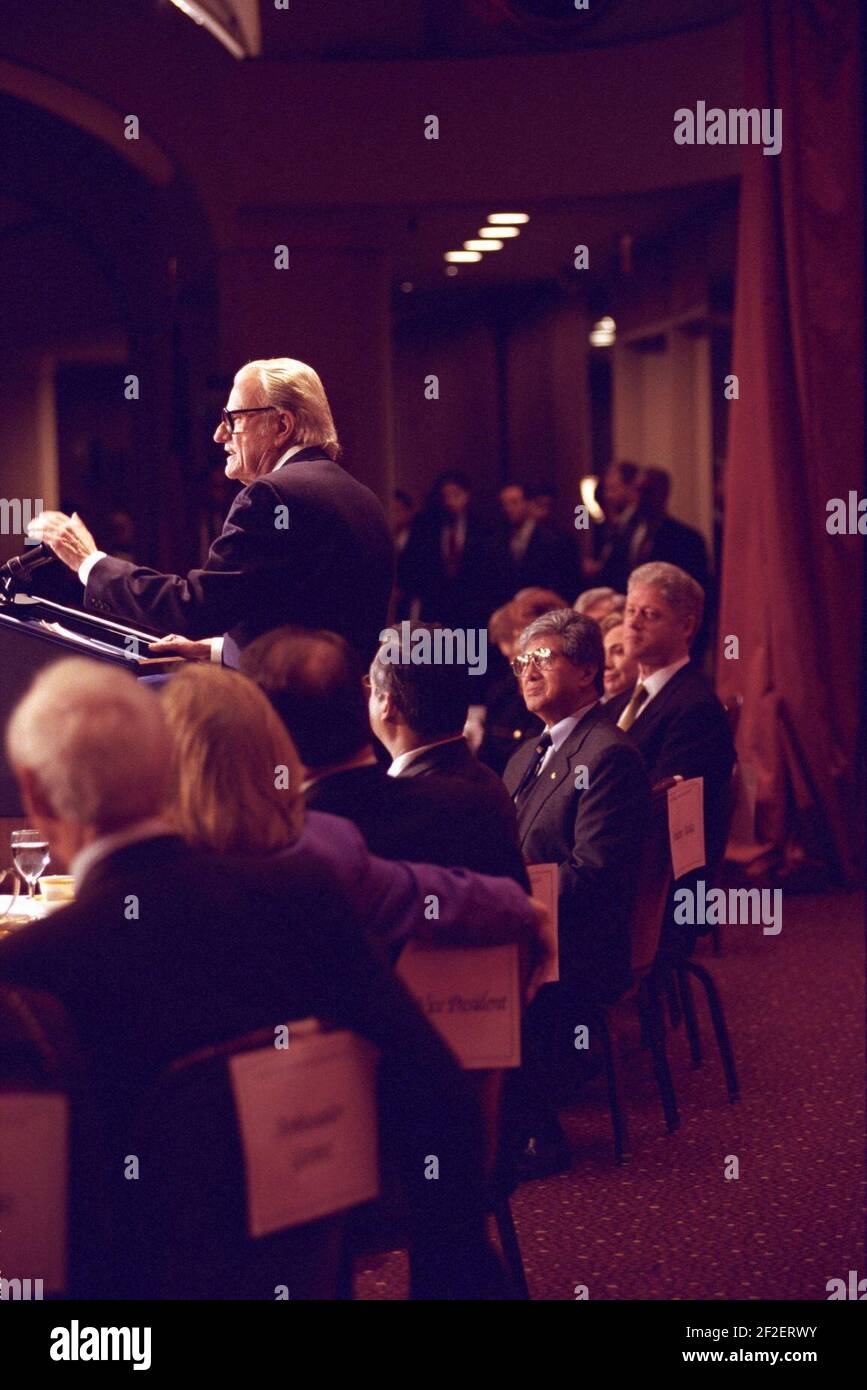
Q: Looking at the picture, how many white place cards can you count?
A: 5